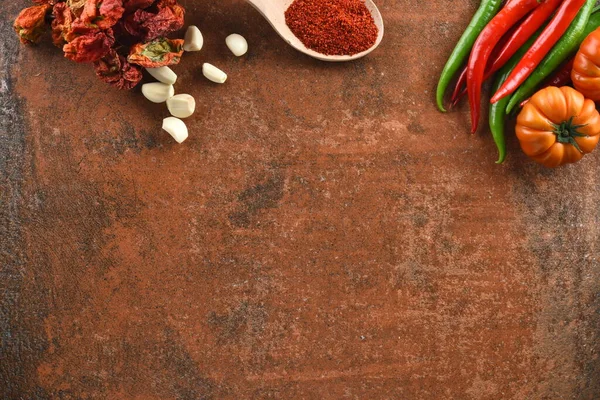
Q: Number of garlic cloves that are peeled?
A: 7